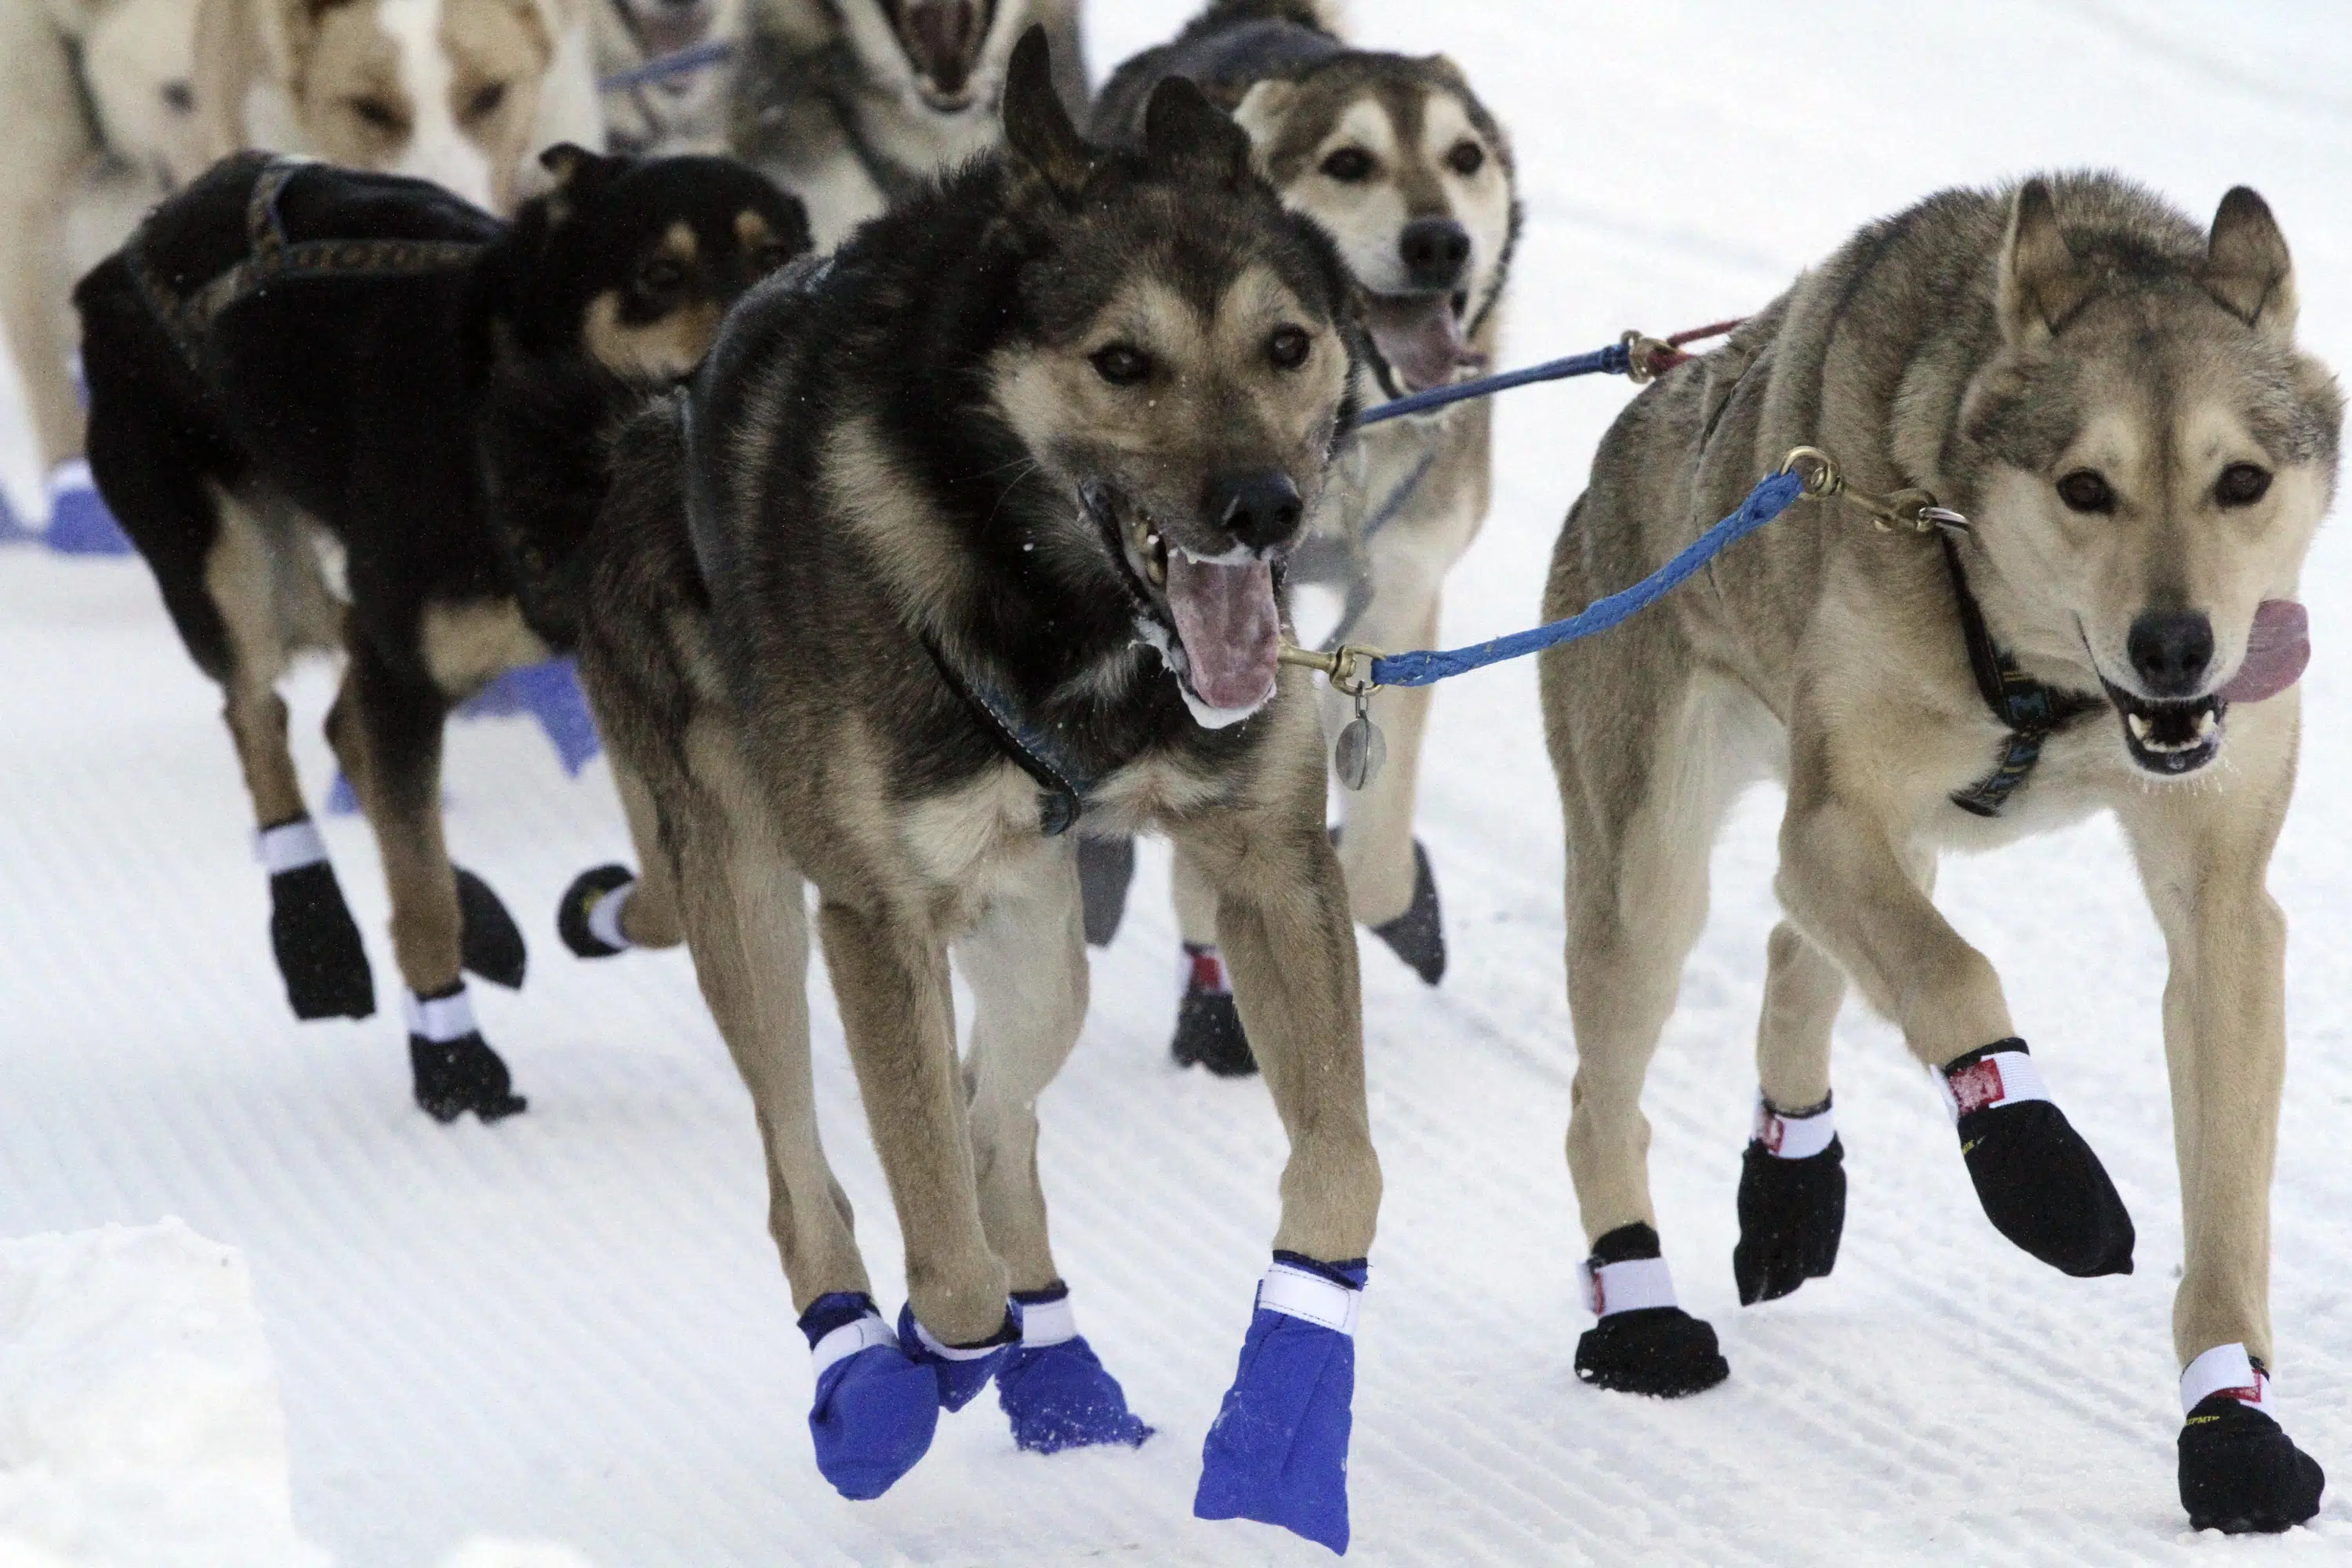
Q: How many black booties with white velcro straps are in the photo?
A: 8